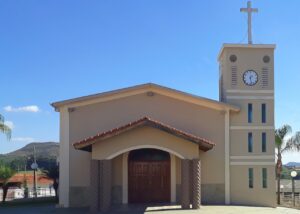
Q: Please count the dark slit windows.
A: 6